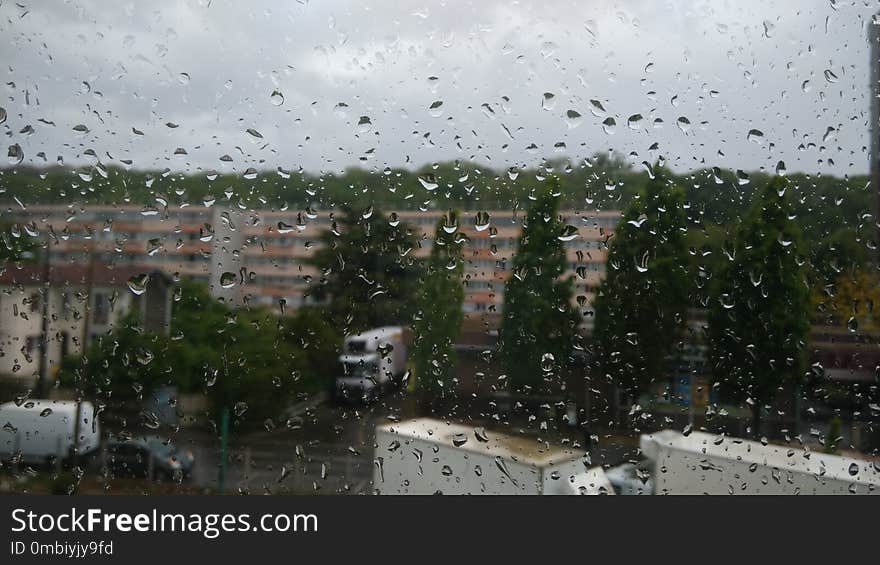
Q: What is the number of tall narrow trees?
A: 4